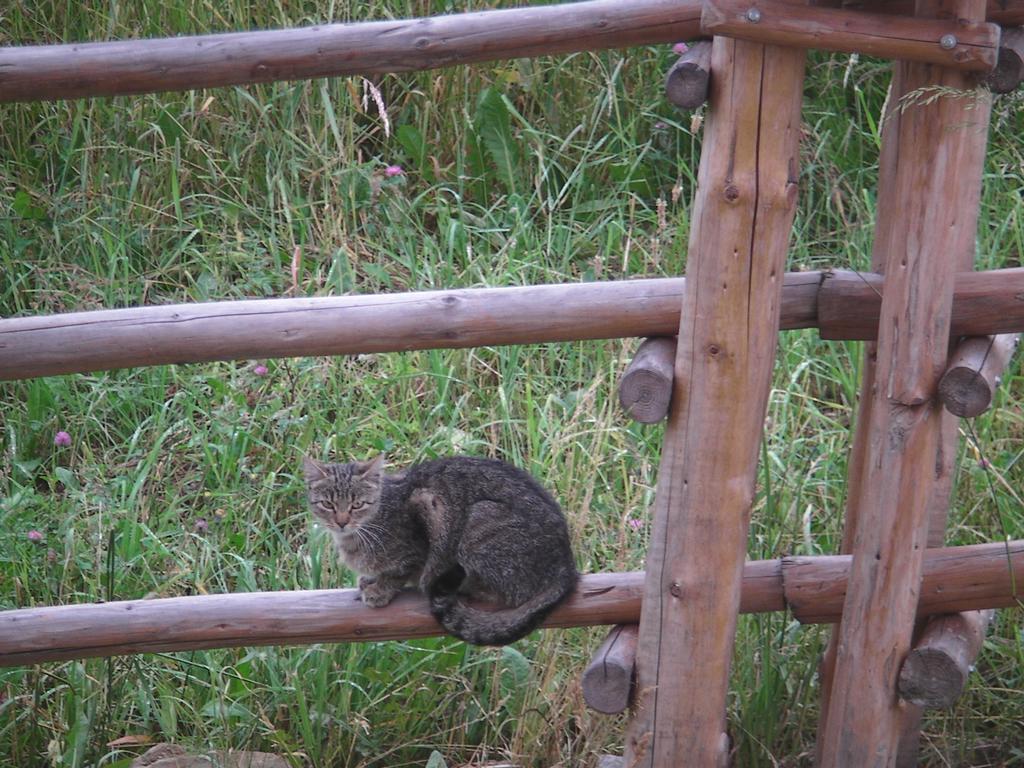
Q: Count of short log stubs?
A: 6